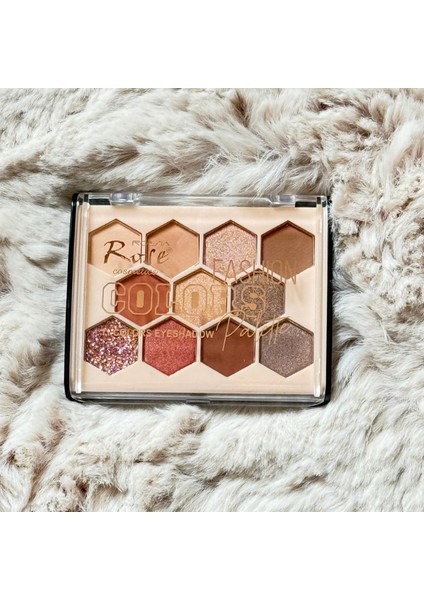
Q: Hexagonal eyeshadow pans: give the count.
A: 11